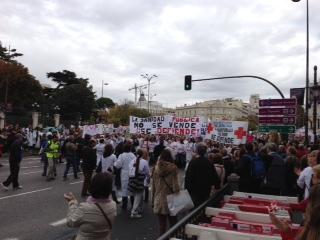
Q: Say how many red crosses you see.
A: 2